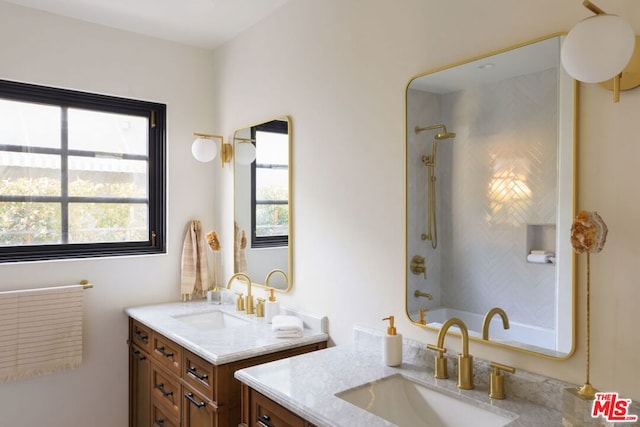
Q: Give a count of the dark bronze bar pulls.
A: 8